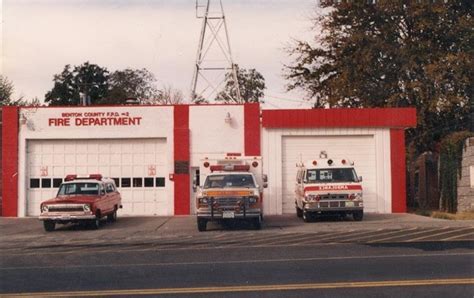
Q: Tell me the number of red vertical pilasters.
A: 4